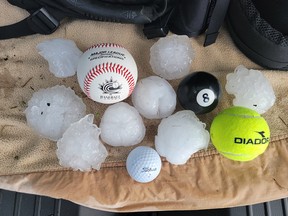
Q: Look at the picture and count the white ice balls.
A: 8